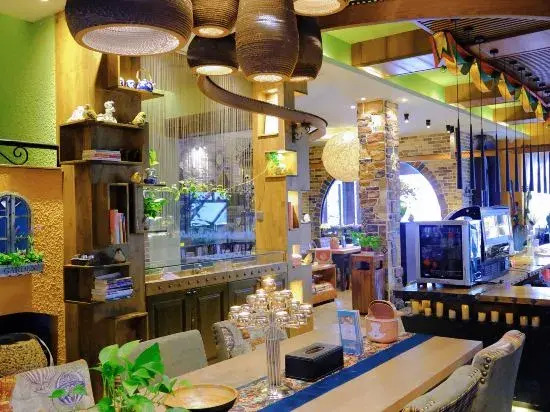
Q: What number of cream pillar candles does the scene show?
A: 11